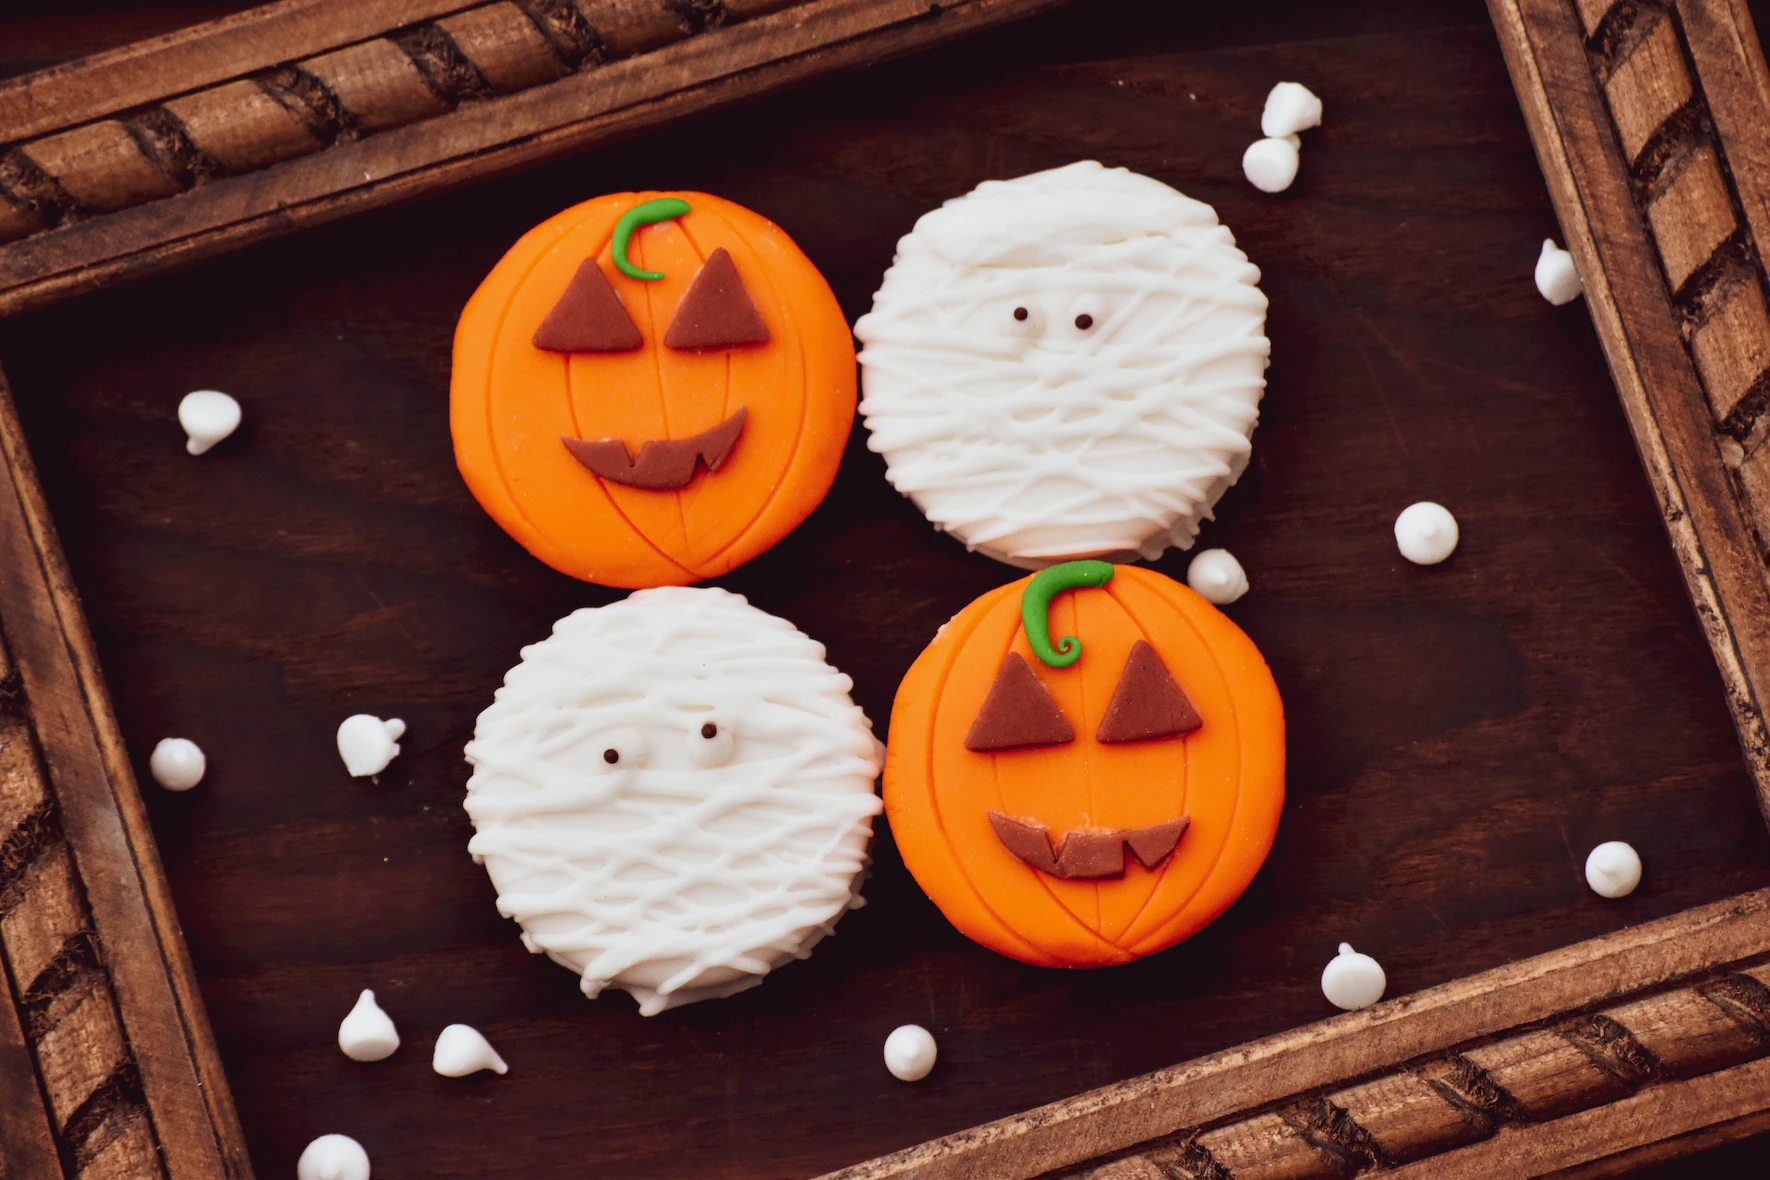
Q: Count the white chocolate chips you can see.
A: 14